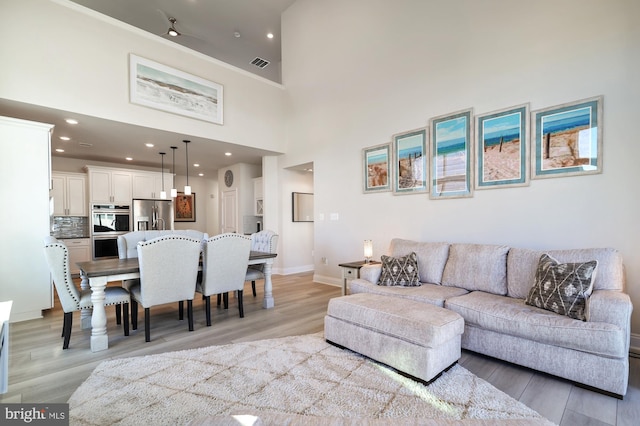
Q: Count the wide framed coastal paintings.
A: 1